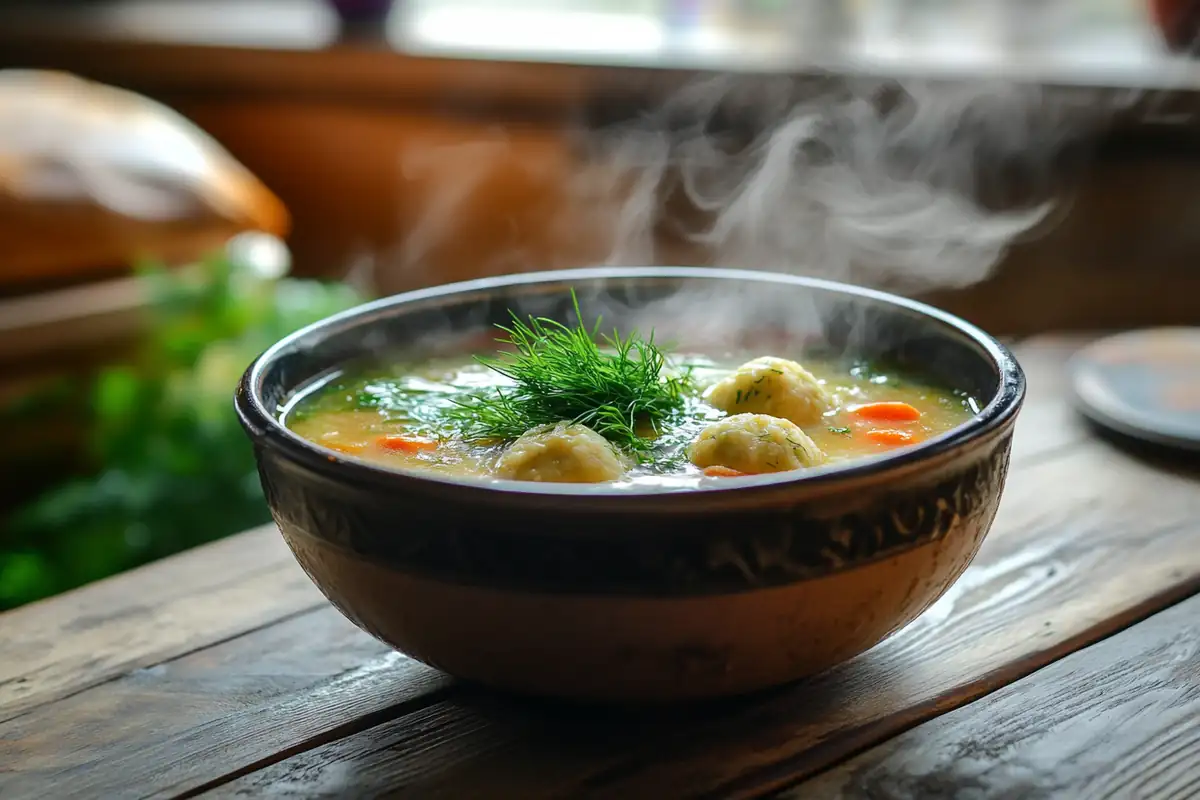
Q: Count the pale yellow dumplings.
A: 3